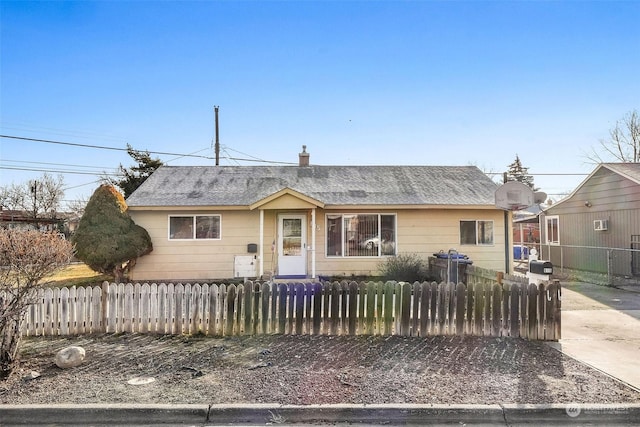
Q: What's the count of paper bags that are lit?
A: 0